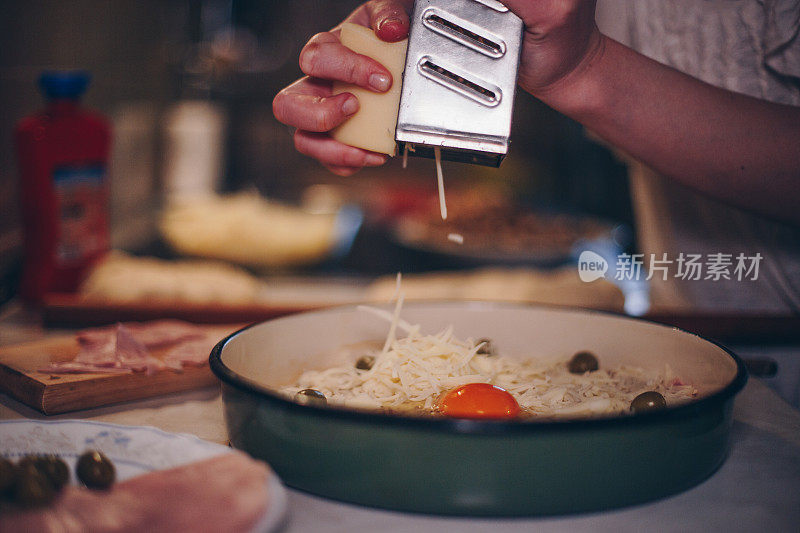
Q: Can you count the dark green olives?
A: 9